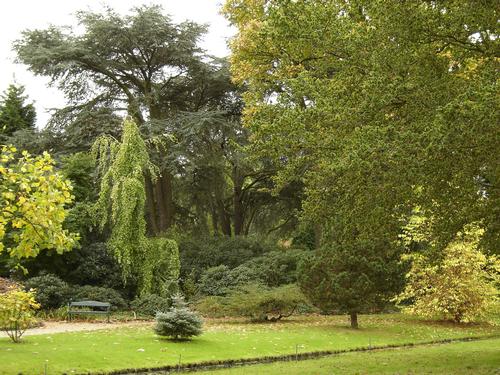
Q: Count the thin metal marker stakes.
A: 4